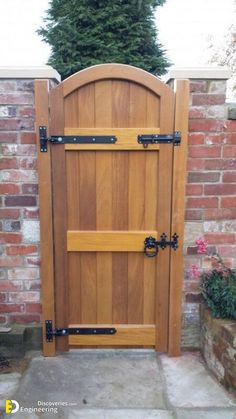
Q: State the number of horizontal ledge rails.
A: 3